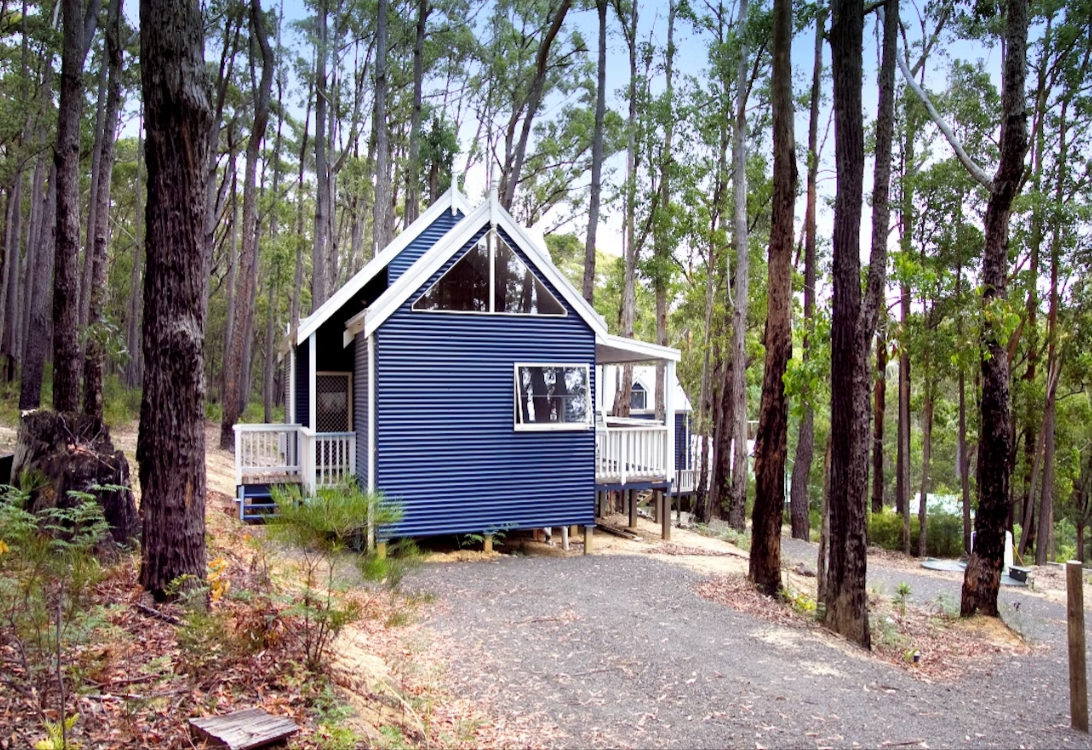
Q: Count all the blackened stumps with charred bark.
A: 1